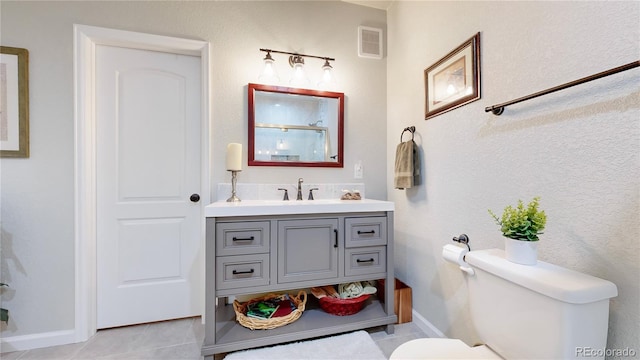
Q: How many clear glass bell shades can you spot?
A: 3